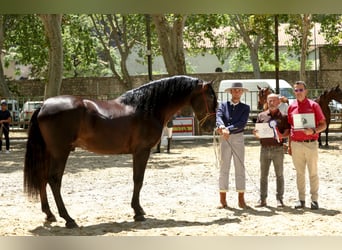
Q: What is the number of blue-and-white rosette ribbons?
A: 1